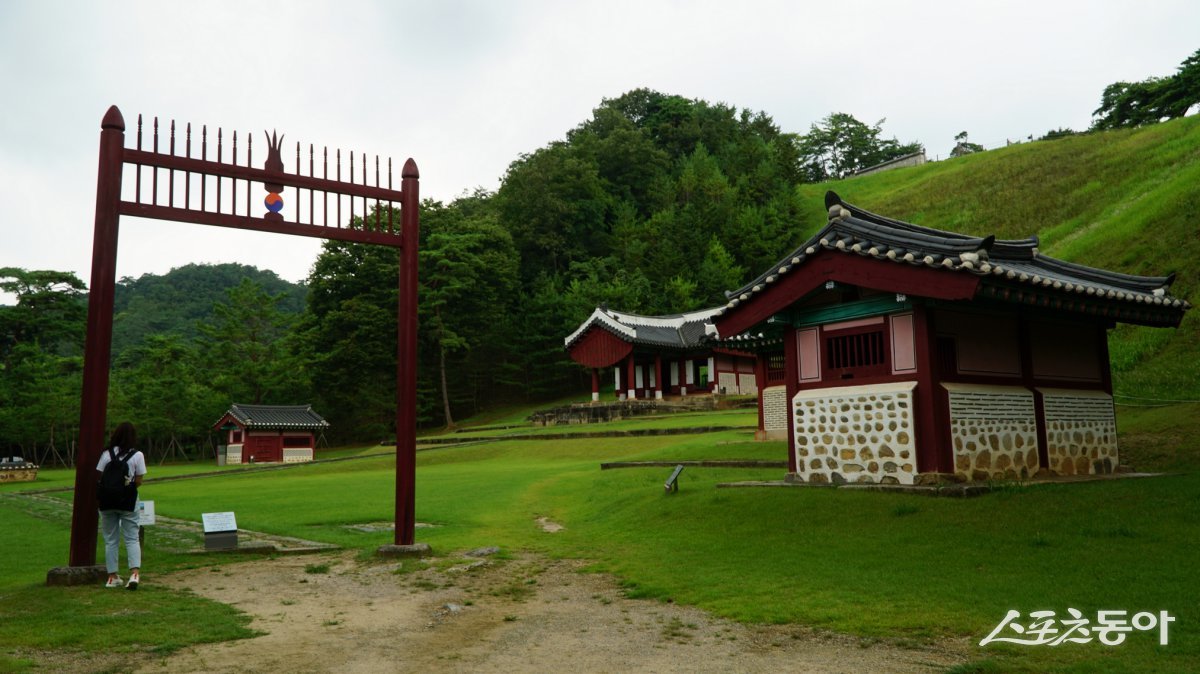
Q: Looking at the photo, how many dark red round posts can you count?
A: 2